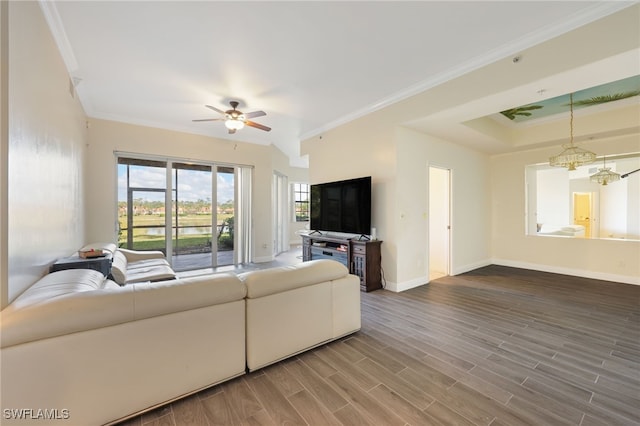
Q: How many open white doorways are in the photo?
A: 1